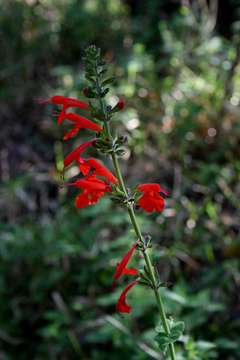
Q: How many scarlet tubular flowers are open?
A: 8